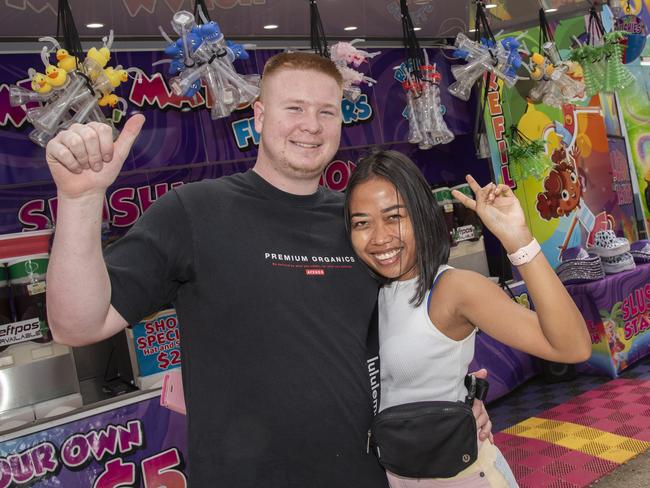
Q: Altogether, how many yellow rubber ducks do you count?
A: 6